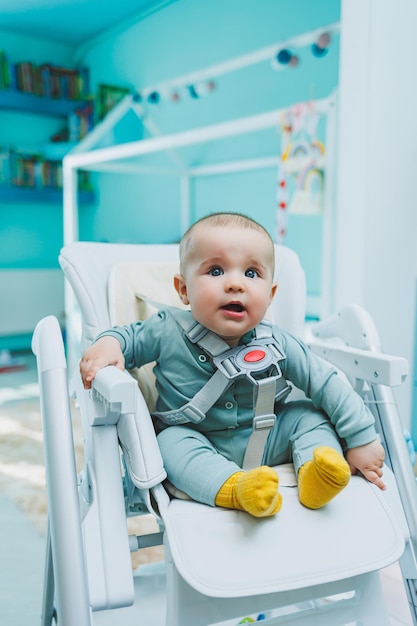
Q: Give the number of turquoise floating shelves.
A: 3